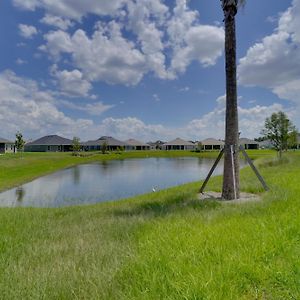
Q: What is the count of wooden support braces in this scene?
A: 3